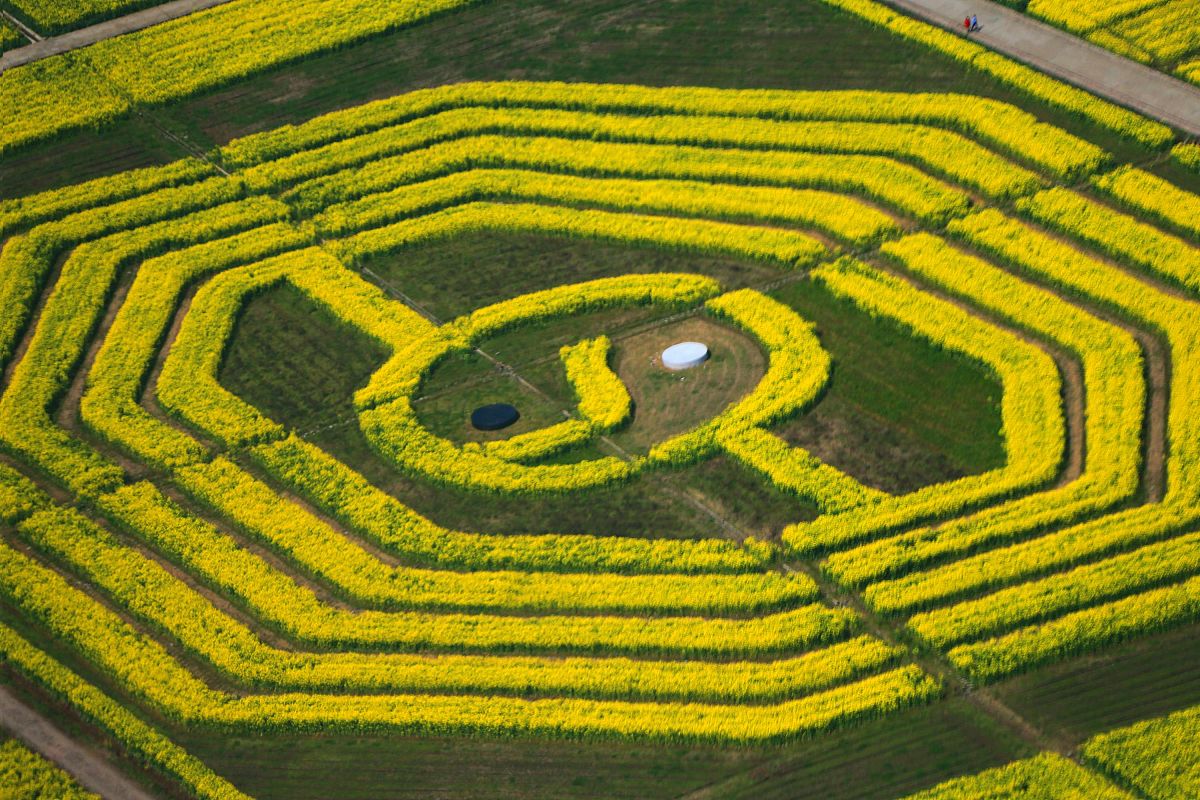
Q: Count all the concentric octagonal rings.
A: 5